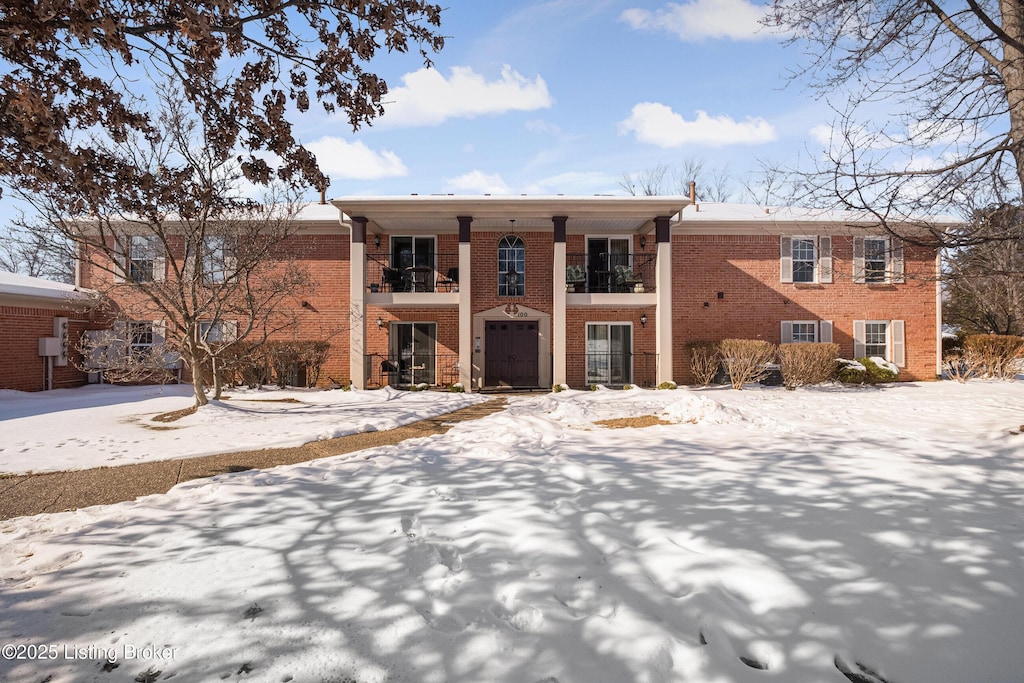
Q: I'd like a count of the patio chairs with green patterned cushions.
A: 2